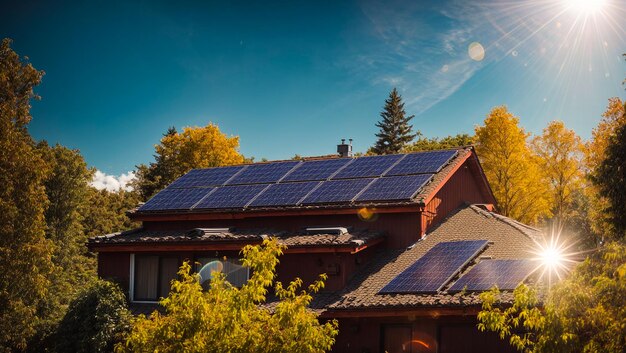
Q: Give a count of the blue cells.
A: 12